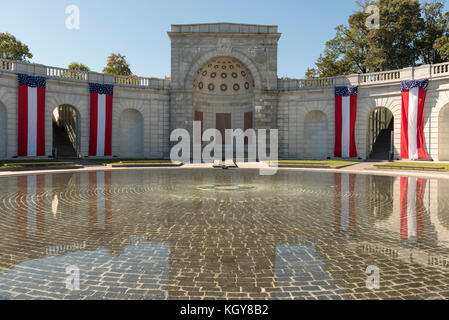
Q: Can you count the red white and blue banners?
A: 4